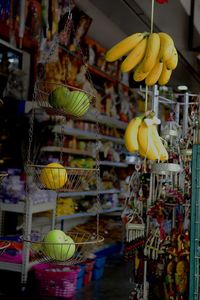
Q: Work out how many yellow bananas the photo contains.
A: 12